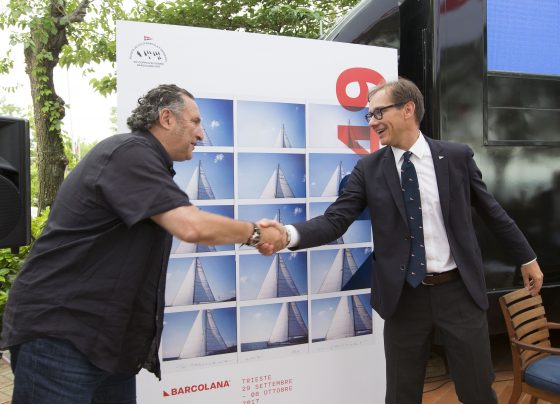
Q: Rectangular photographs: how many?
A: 15